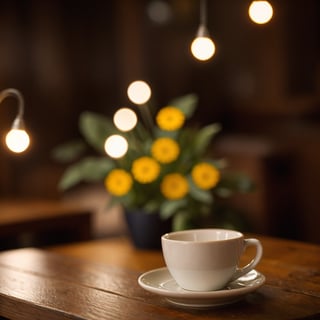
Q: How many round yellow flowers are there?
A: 6